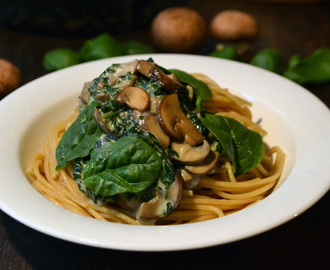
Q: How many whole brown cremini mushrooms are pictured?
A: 3